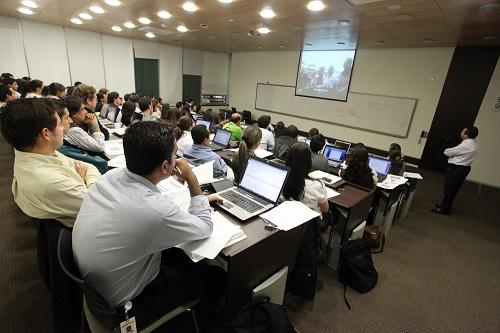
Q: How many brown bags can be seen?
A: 1